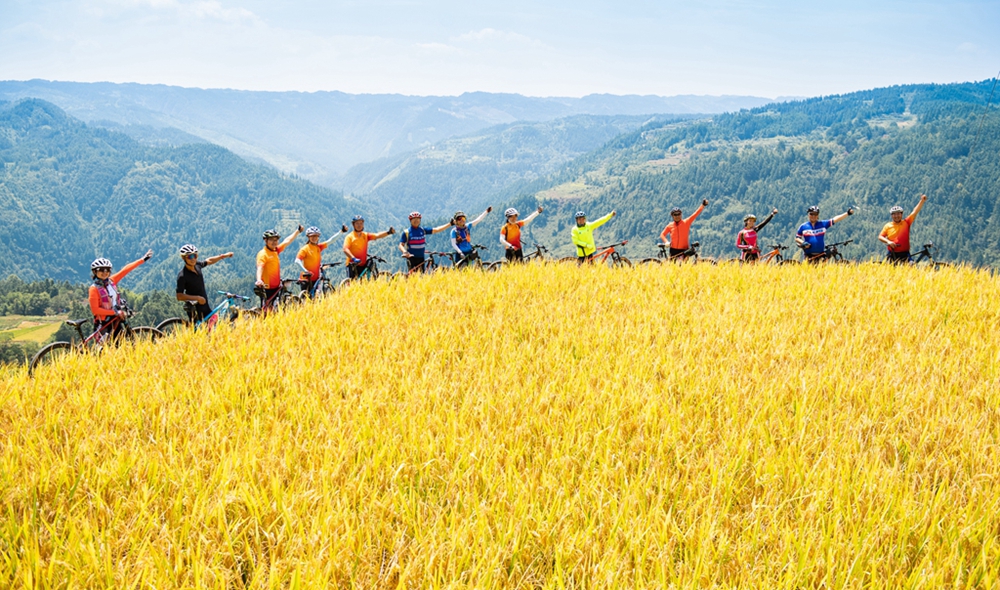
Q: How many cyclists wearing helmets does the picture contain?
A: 13